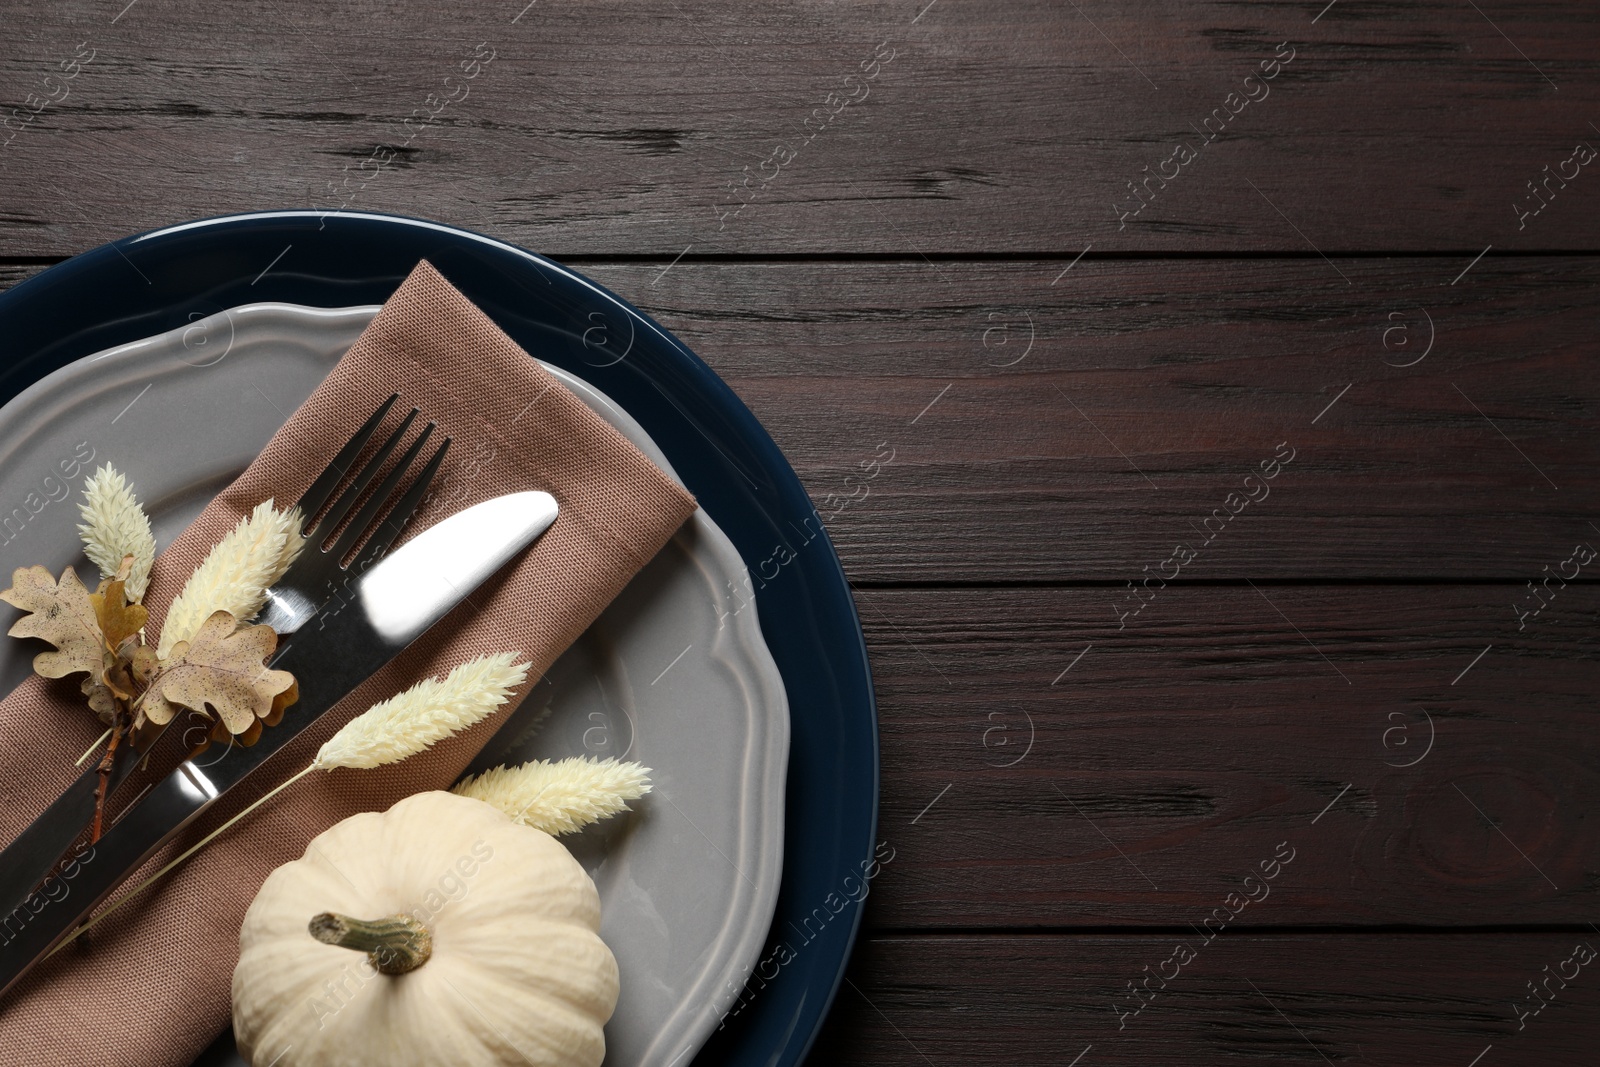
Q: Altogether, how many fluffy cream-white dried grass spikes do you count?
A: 4